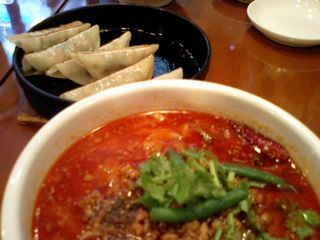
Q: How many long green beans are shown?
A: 2